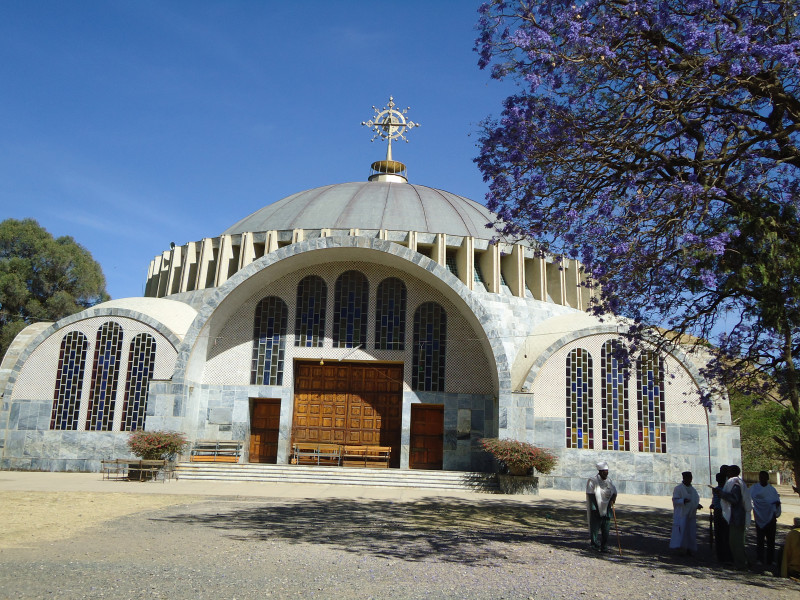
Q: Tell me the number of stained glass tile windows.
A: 11